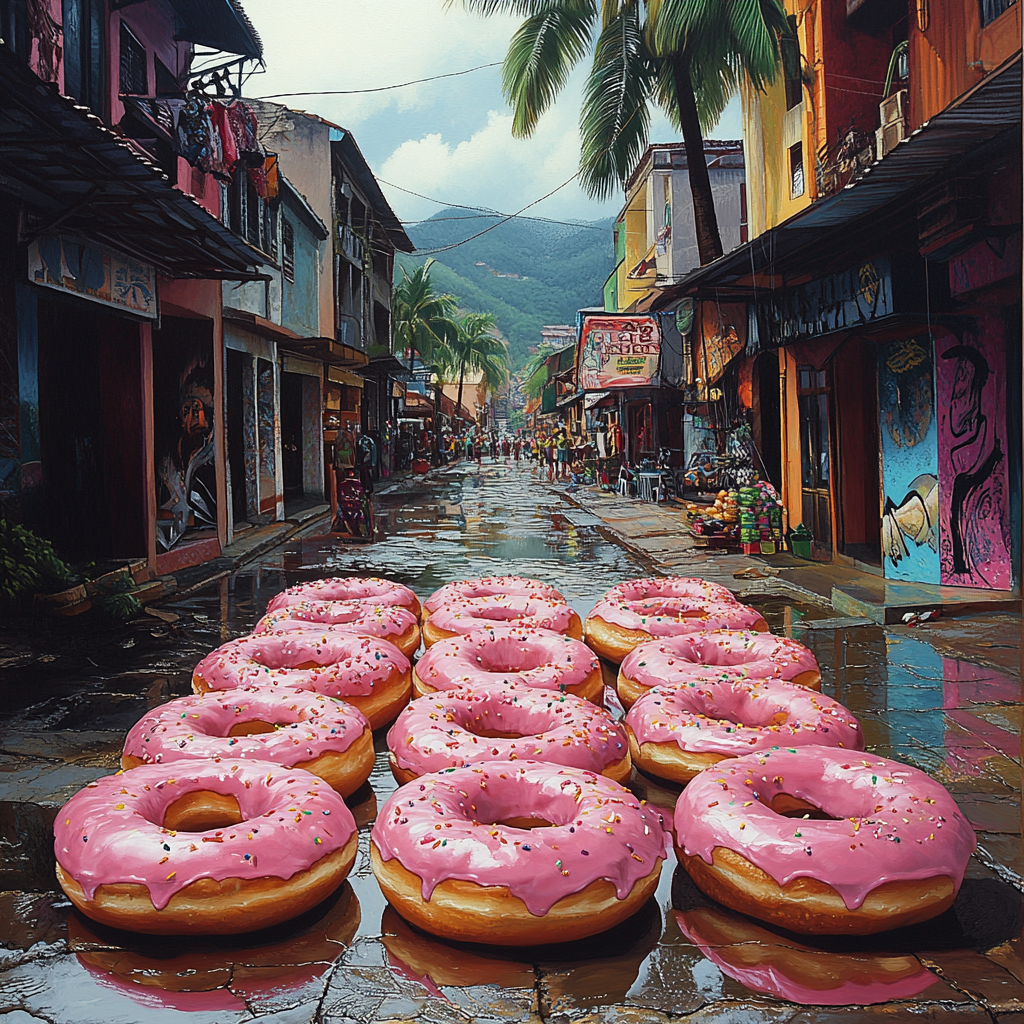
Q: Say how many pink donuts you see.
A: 15